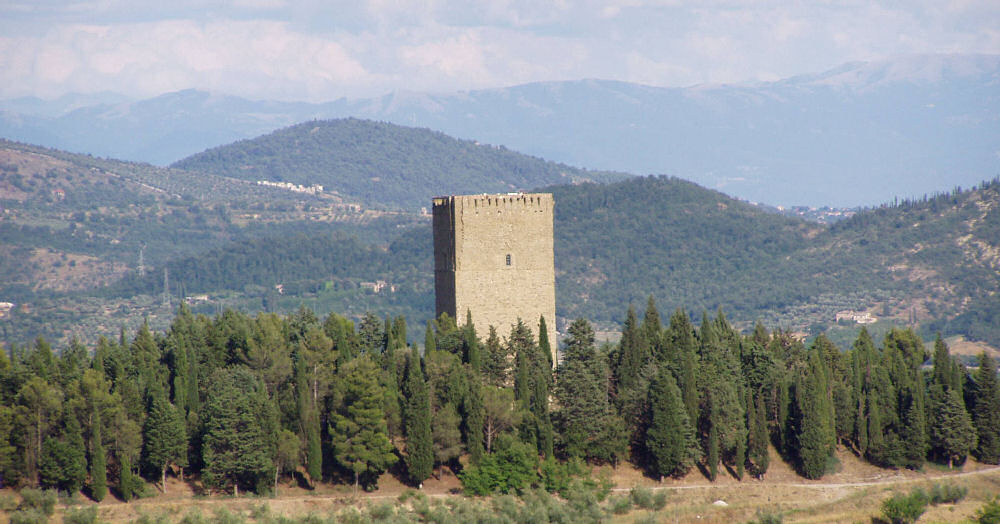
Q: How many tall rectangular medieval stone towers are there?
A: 1